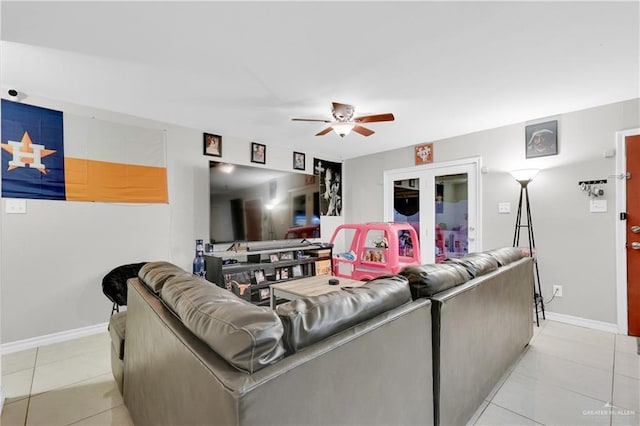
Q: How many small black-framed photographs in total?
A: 3